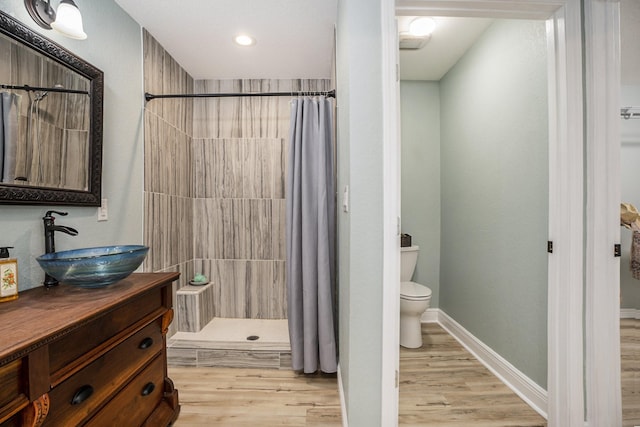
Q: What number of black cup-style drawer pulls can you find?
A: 3